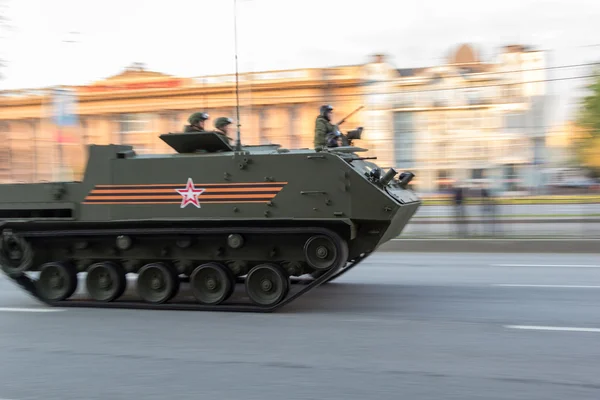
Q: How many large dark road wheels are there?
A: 5